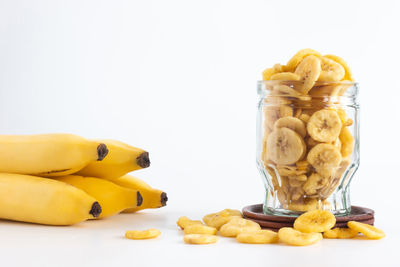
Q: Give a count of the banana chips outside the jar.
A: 11